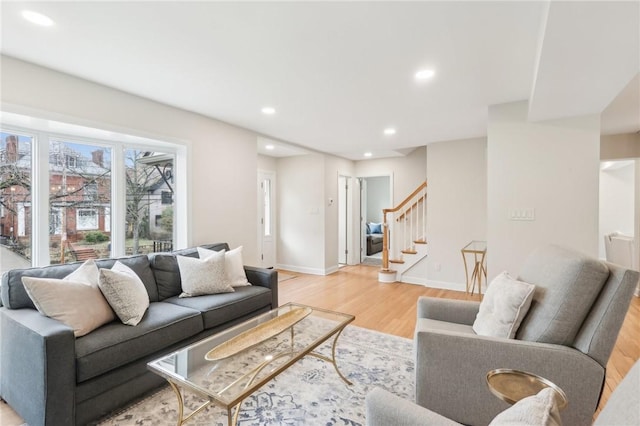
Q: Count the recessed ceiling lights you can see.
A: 6